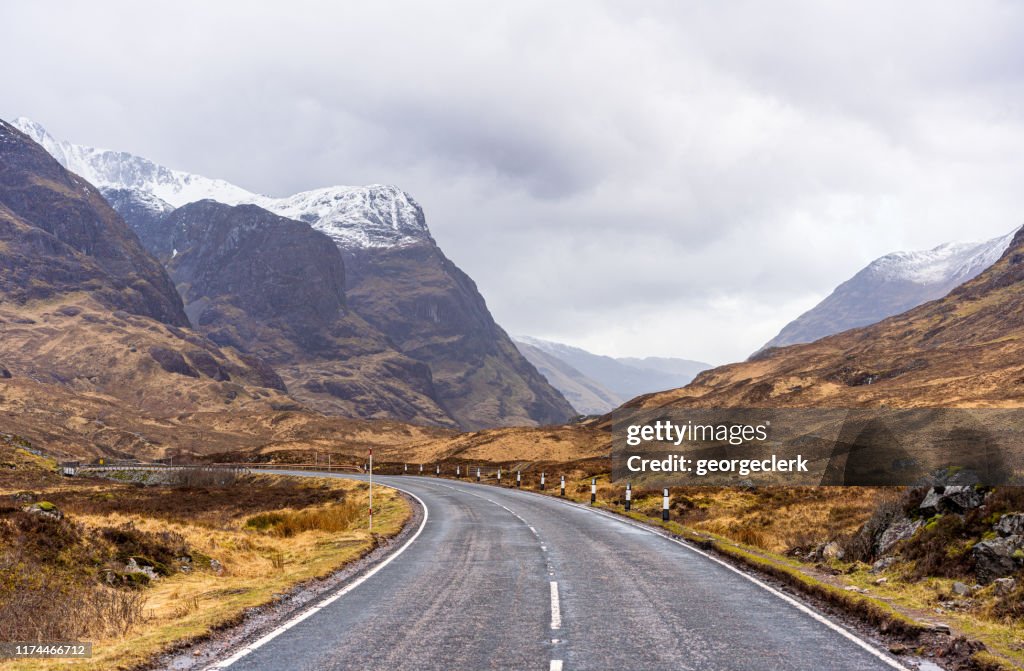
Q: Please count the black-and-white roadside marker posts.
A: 13